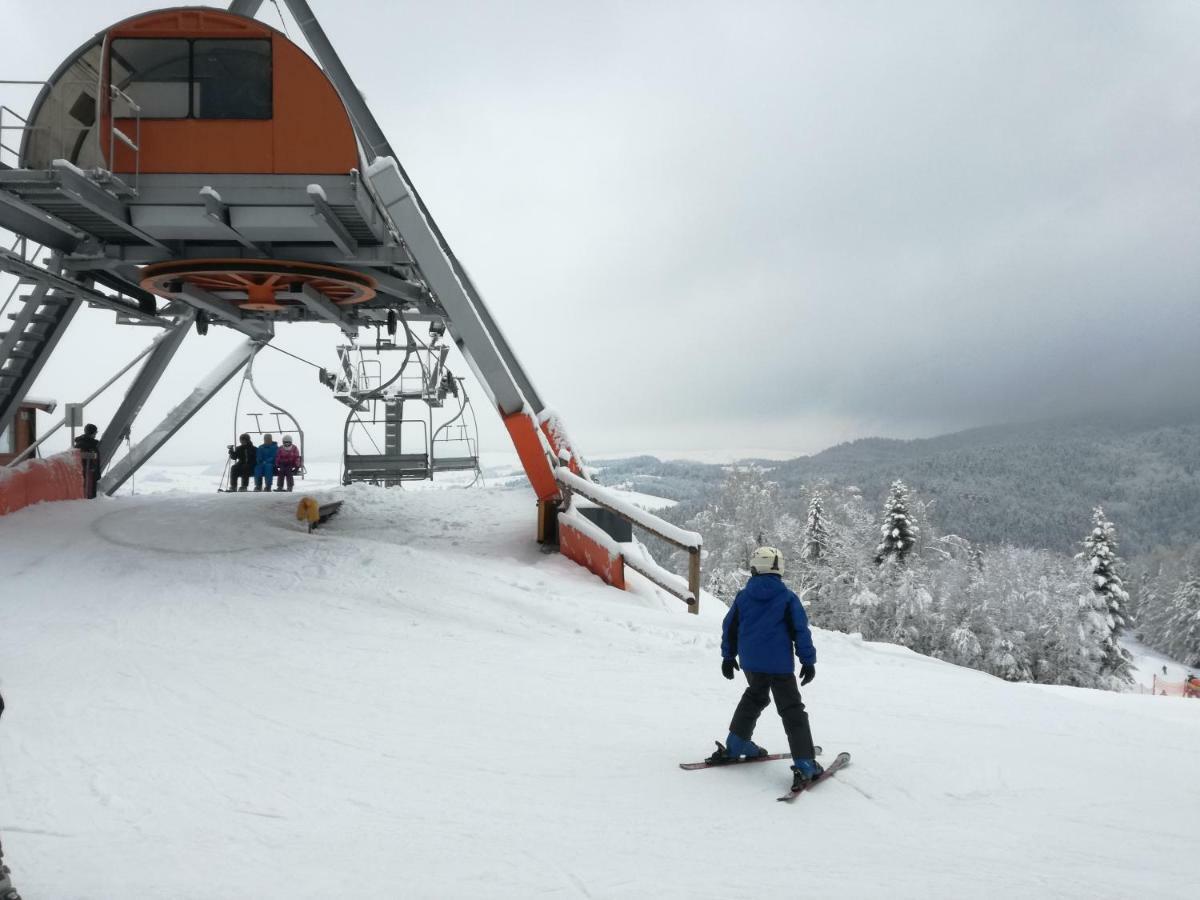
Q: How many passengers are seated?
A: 3